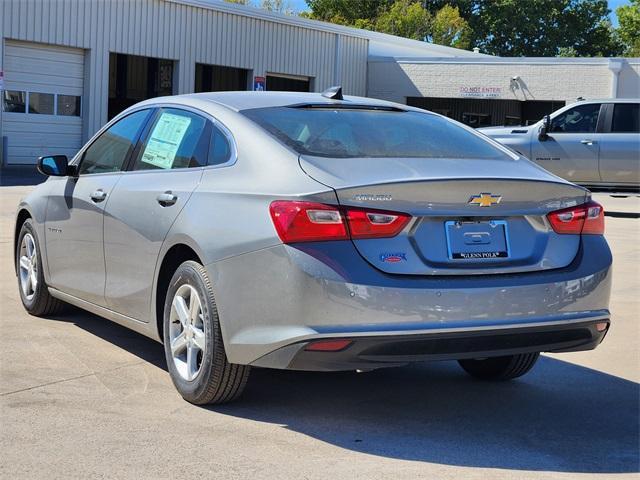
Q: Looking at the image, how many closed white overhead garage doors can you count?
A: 1